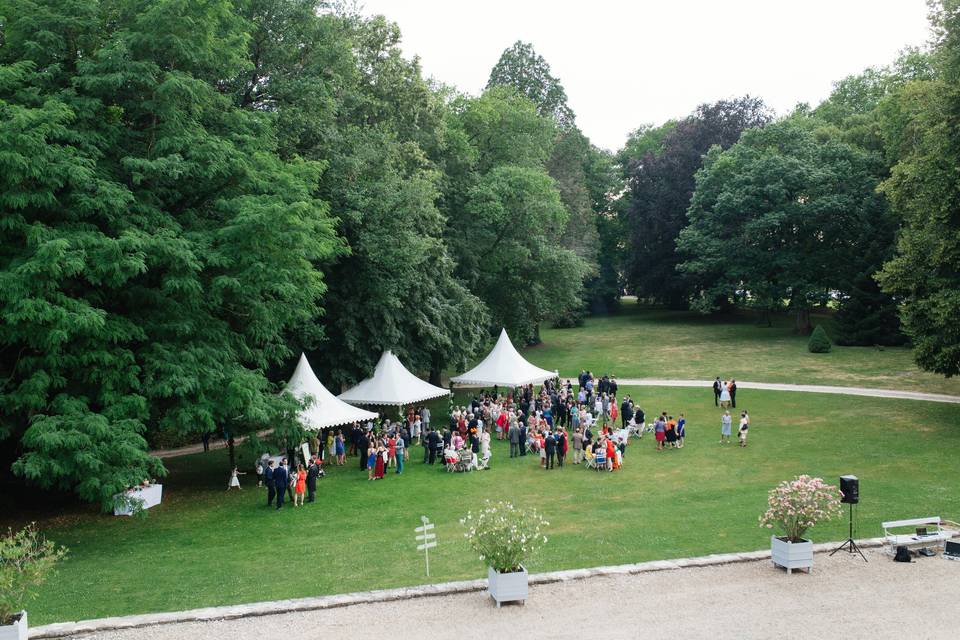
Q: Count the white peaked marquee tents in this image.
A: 3